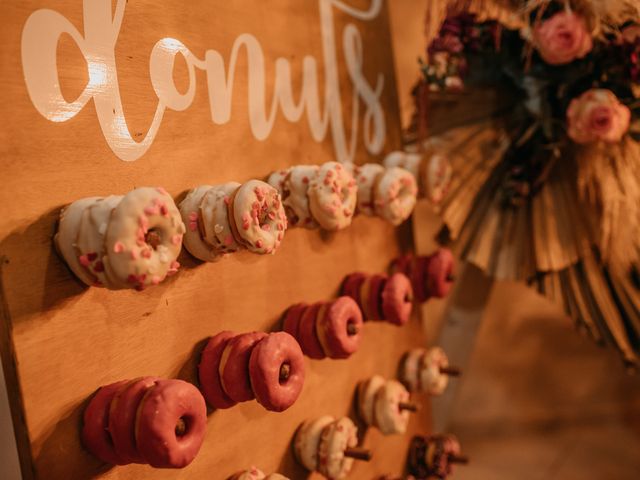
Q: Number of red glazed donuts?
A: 15